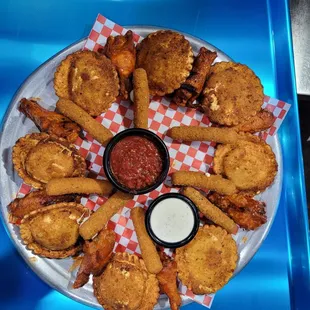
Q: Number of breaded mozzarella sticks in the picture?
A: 8